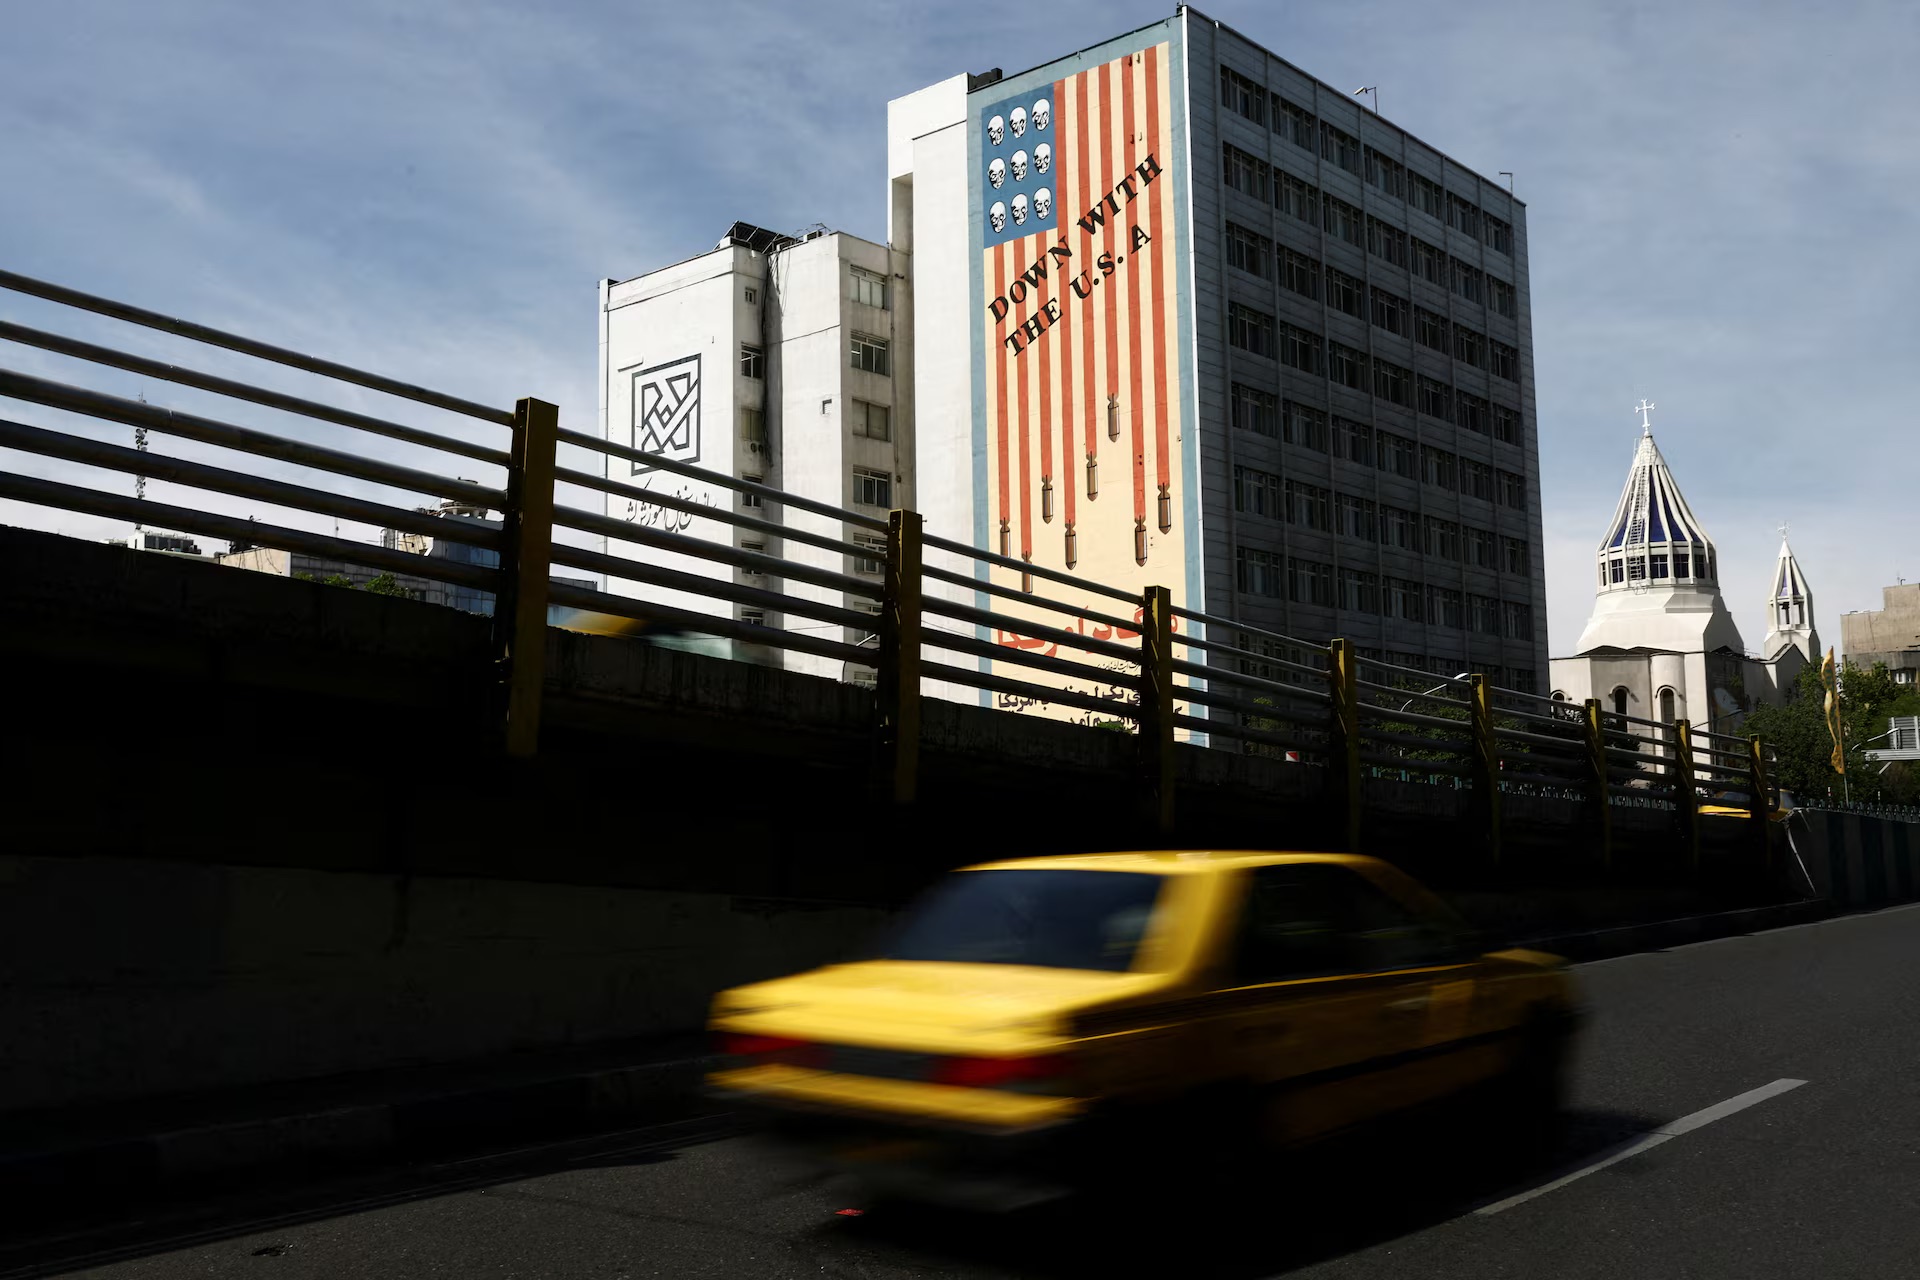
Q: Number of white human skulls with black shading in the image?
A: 9